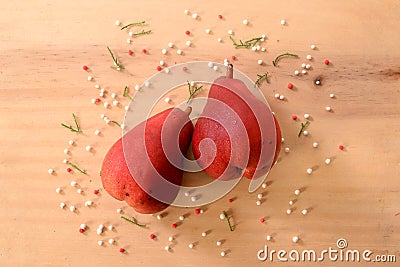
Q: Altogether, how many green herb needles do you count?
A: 14